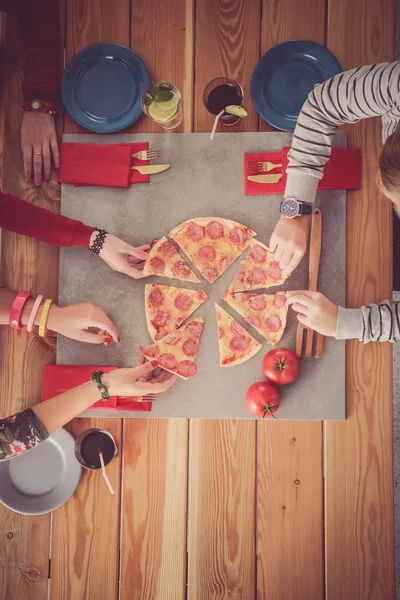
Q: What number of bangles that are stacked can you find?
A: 3